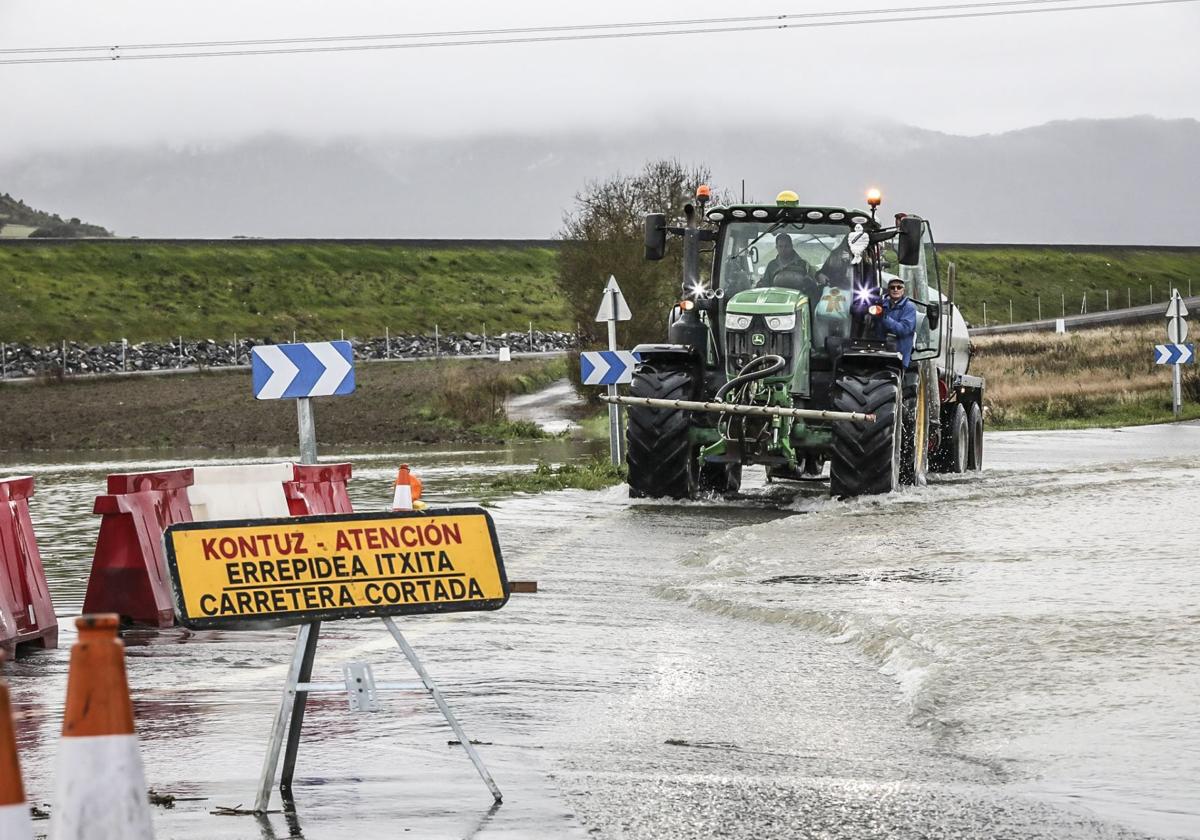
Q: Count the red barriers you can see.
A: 3